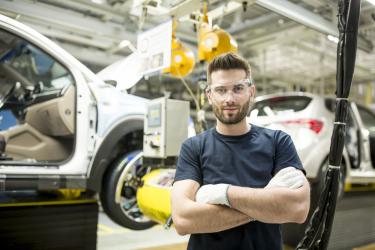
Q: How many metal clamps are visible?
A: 3